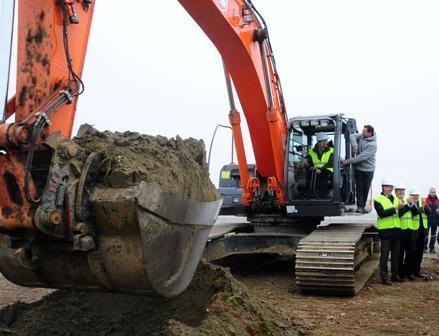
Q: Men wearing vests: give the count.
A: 4